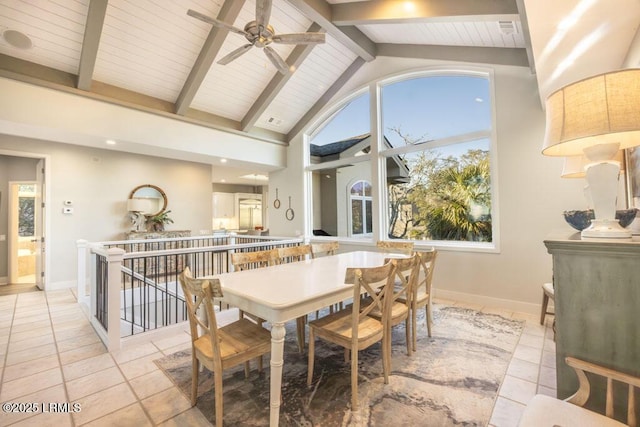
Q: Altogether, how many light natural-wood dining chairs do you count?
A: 8